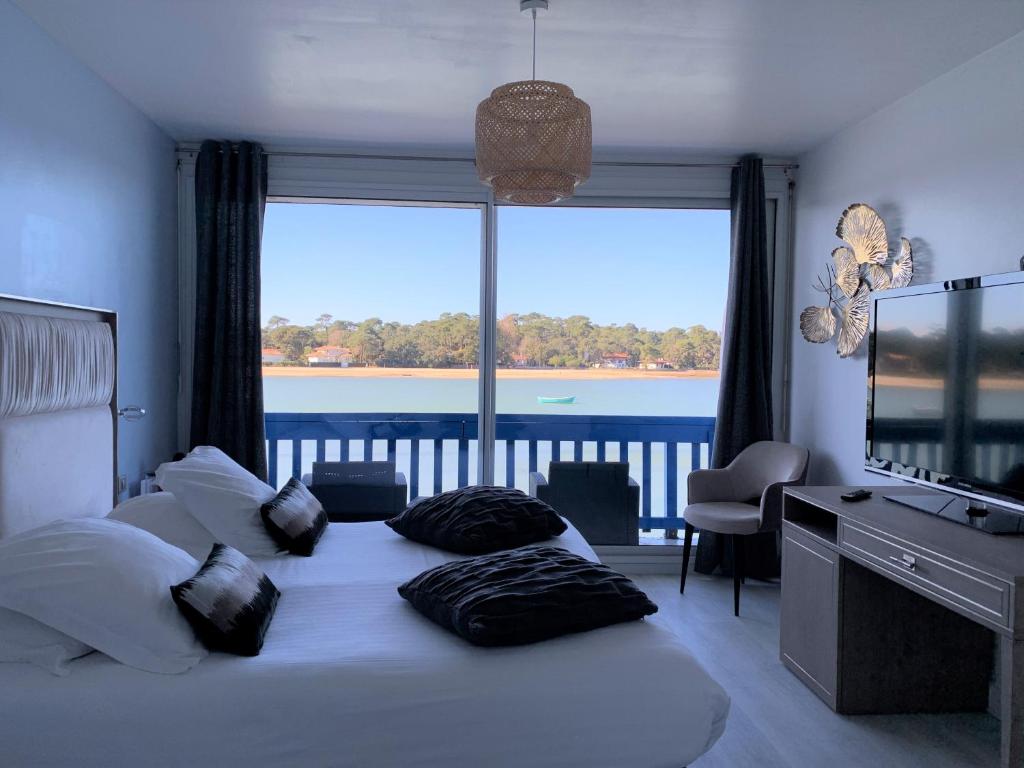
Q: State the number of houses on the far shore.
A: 5